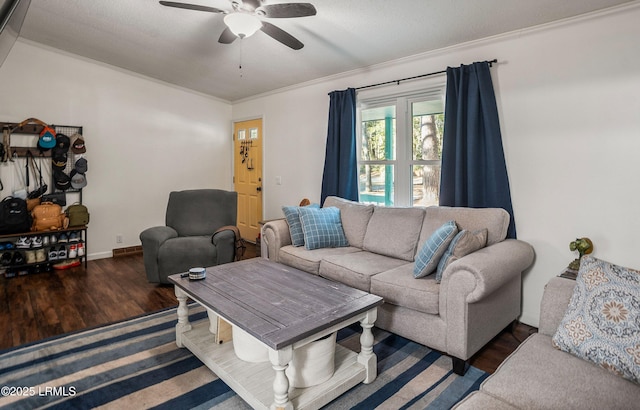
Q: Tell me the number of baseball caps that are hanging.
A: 7